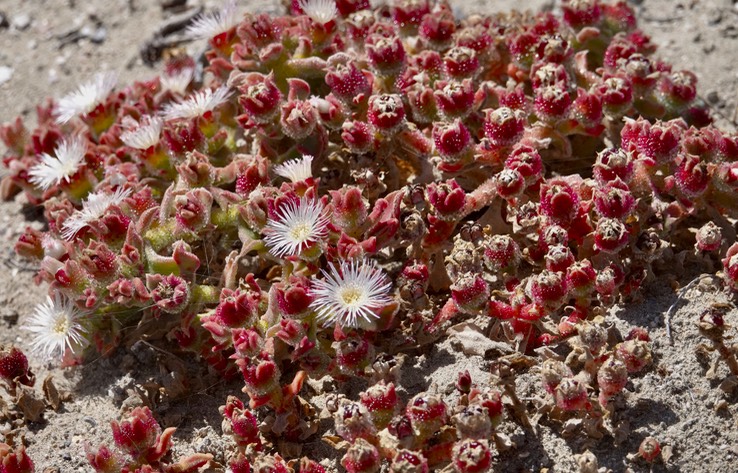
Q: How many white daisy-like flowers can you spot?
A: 12